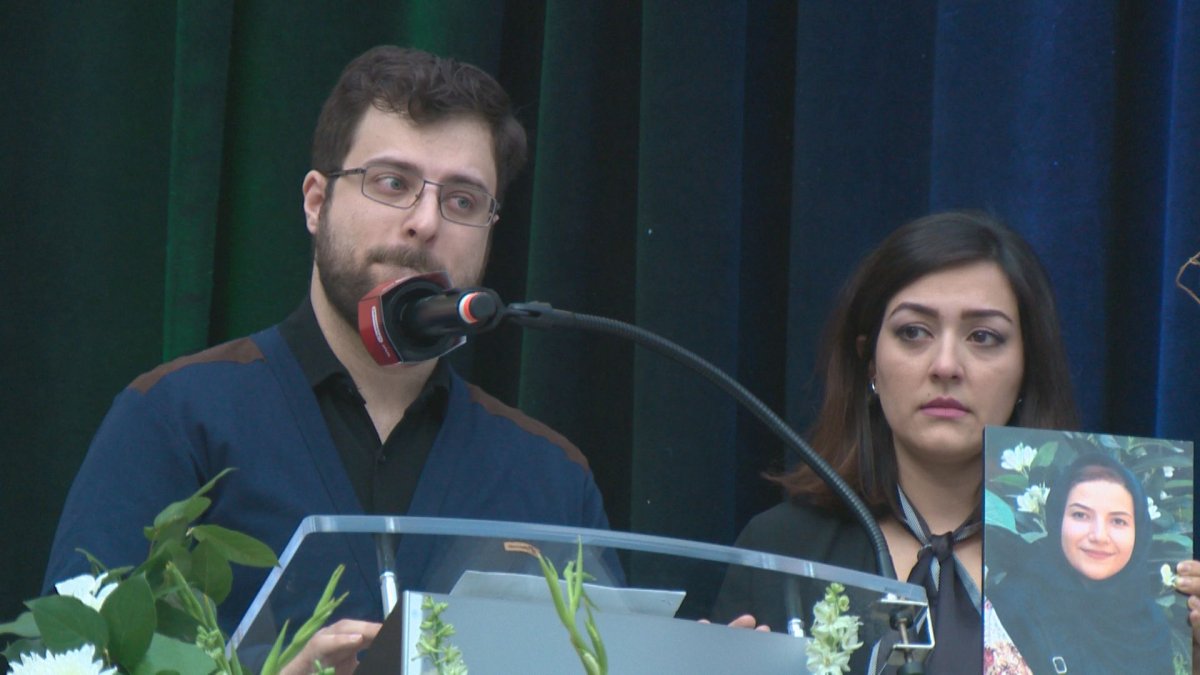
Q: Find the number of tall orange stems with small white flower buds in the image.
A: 0